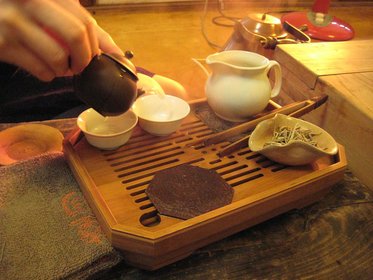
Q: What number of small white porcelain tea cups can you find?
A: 2